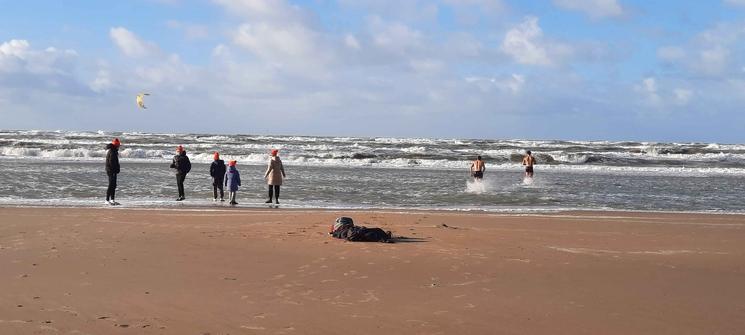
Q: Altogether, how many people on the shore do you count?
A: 5